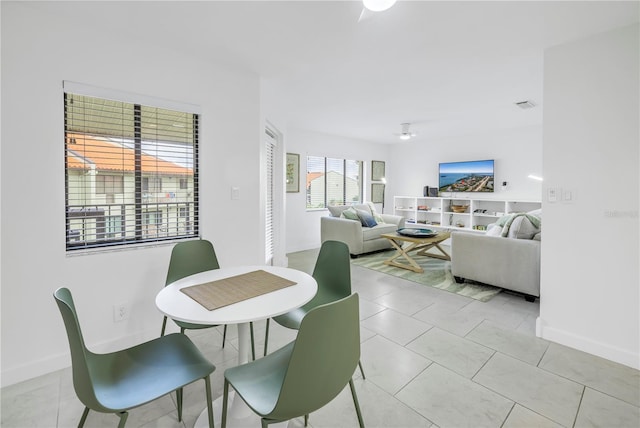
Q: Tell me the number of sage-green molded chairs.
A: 4